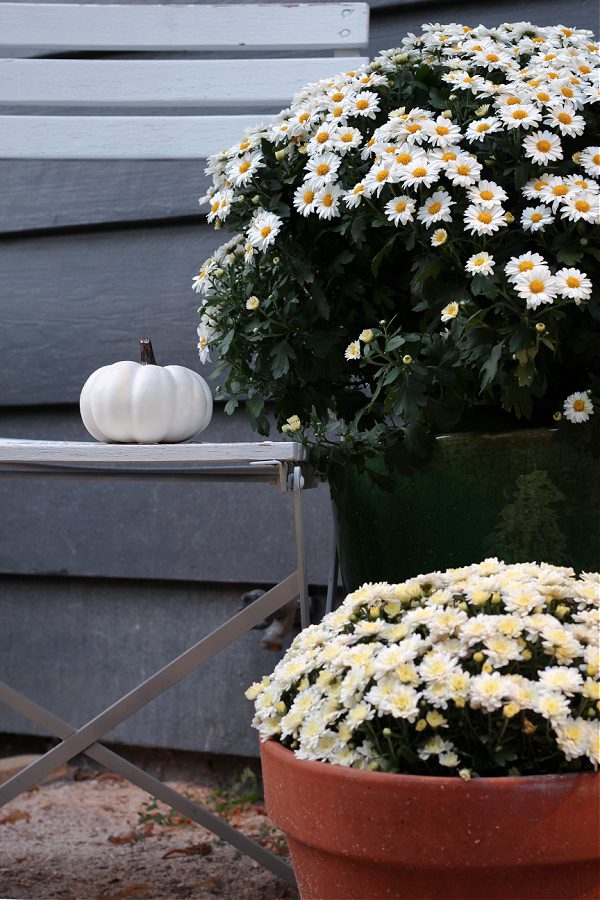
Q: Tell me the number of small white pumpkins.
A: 1